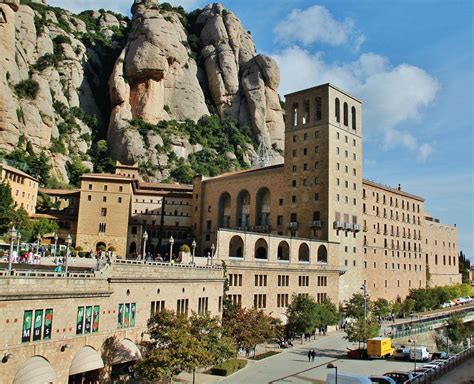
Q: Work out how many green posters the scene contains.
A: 9